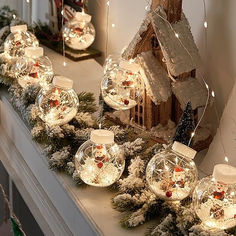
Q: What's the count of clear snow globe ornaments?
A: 8